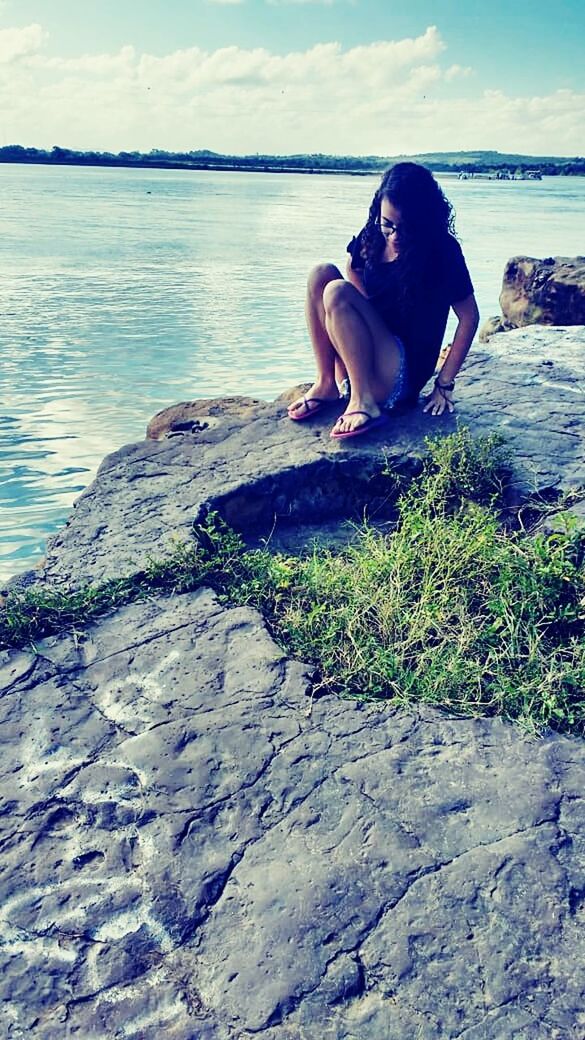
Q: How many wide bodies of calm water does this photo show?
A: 1